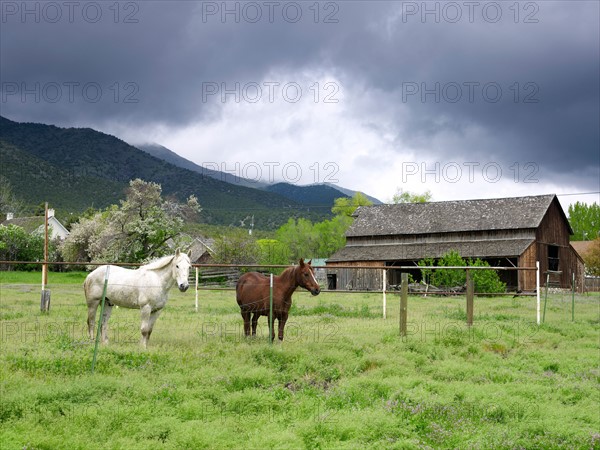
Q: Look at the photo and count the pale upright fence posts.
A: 3